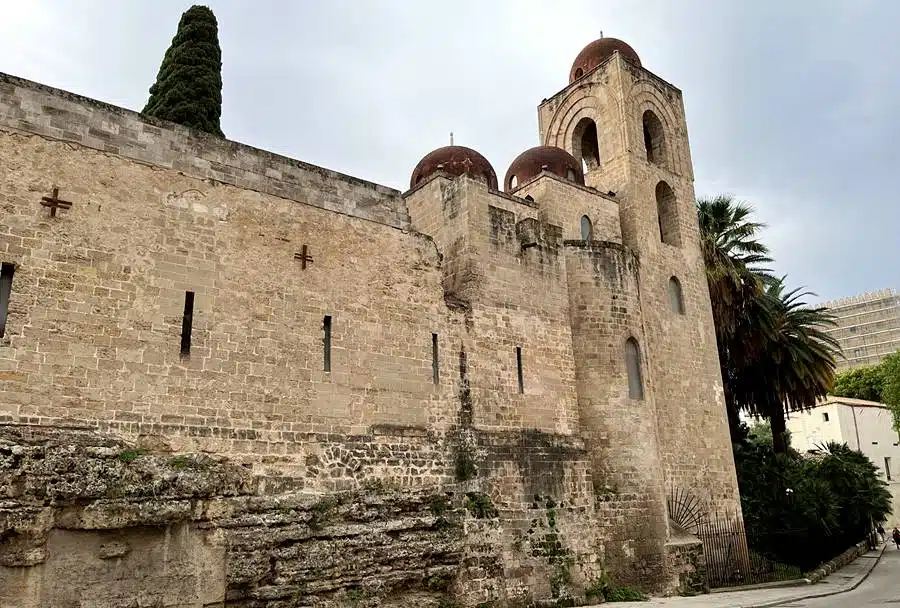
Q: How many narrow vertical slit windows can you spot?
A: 5